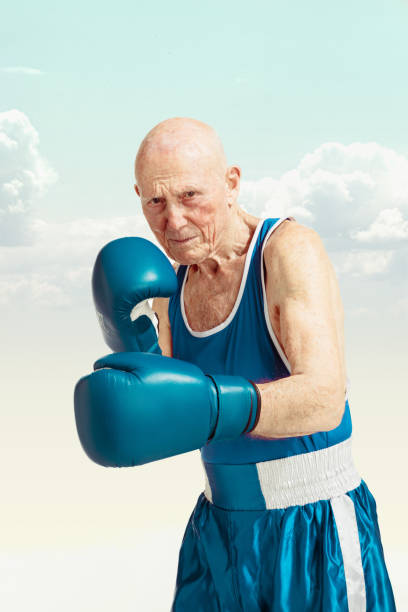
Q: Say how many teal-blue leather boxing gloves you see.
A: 2